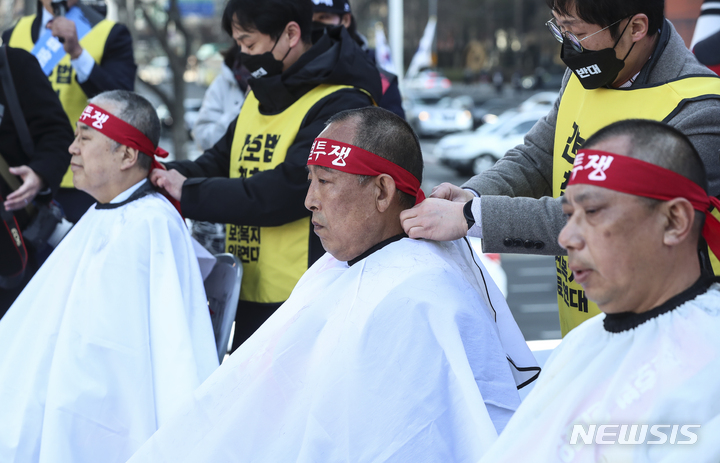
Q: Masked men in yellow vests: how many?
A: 2